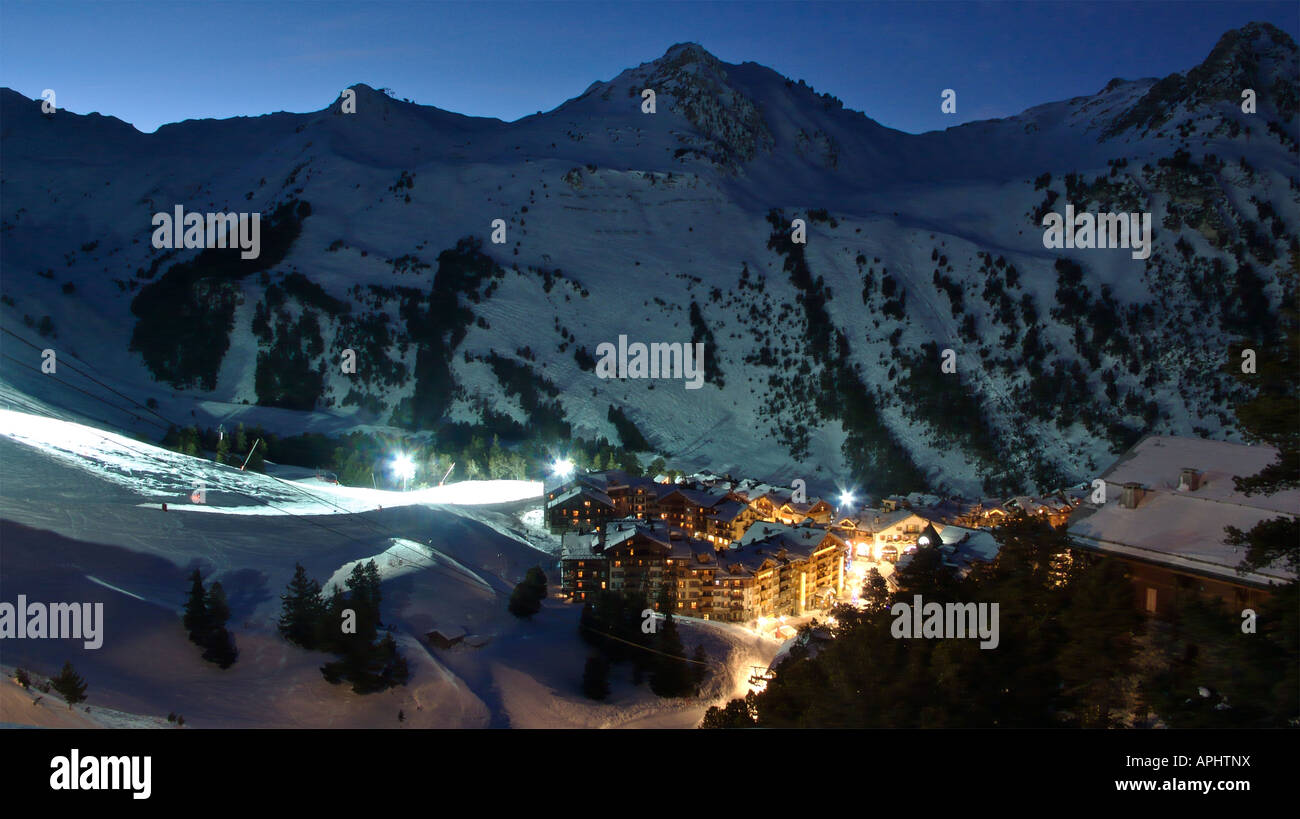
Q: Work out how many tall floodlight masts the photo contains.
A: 3